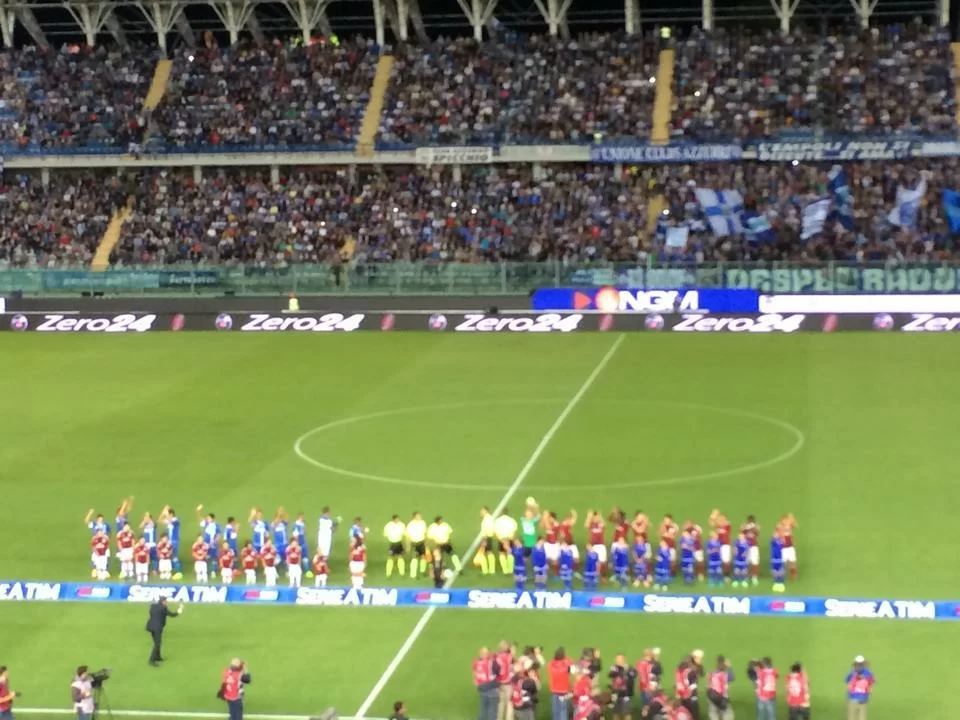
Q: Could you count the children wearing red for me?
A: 11